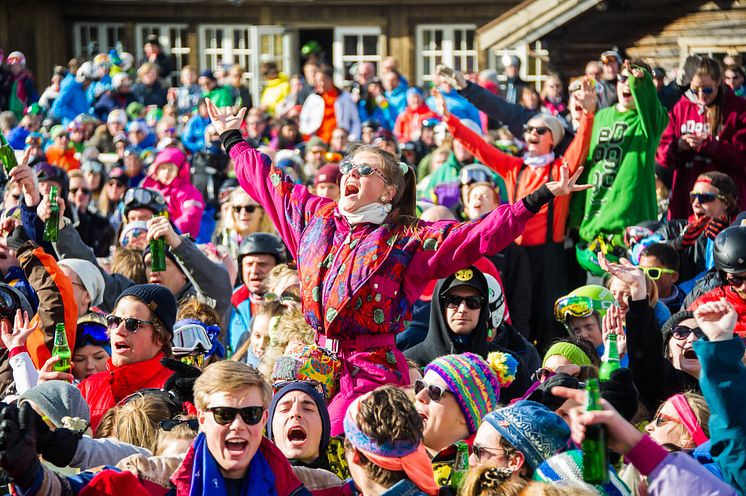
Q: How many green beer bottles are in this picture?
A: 7